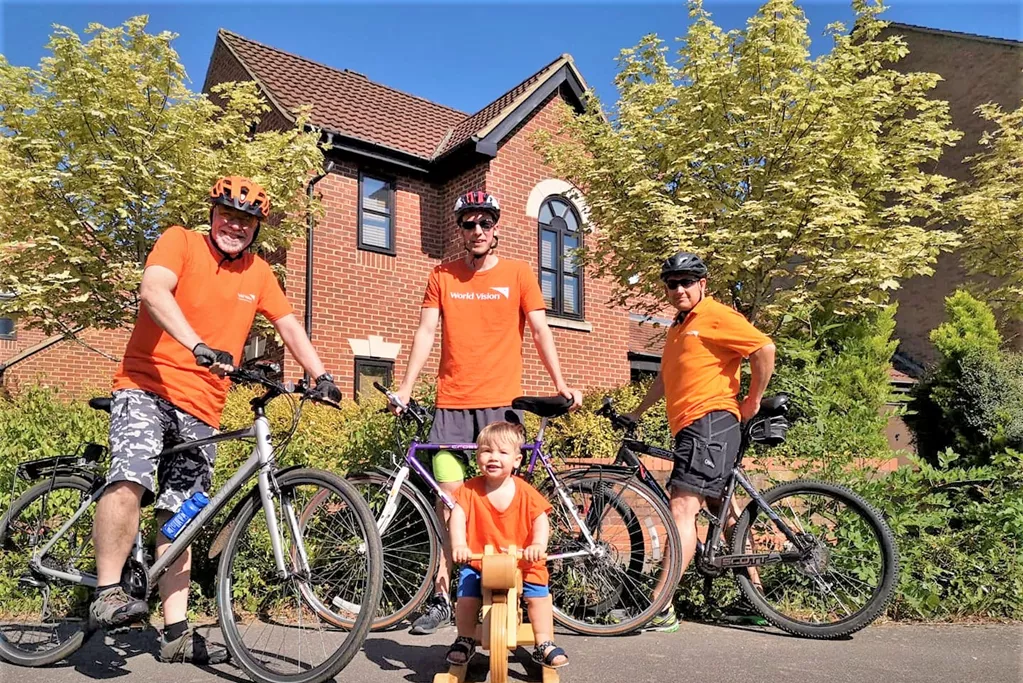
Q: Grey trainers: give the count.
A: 3